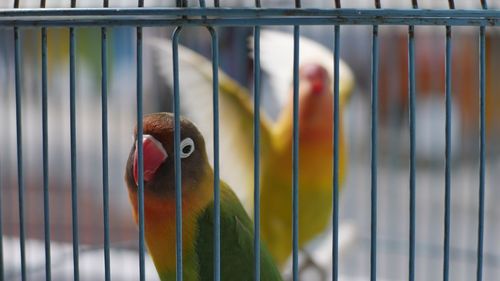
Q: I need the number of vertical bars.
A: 14